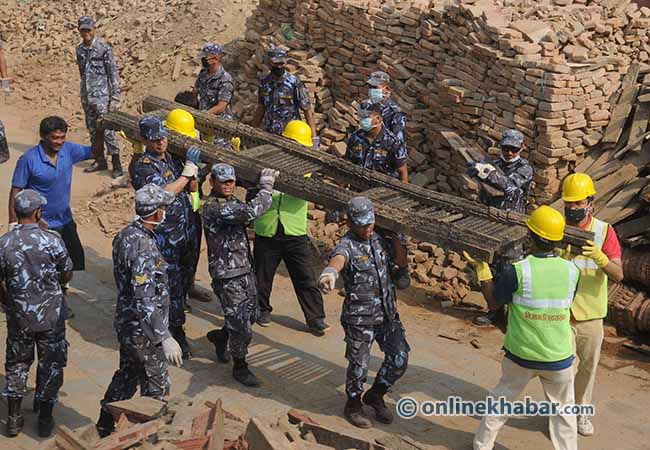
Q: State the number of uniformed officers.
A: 11